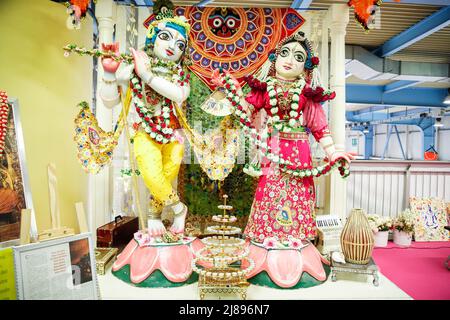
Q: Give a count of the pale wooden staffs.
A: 1